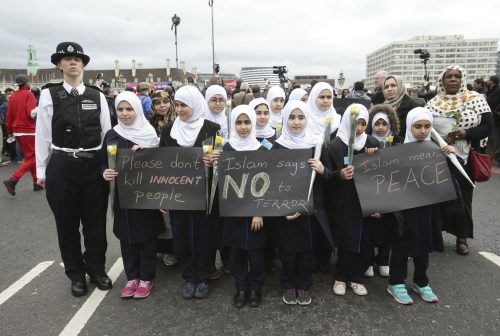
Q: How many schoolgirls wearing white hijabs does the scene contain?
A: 12